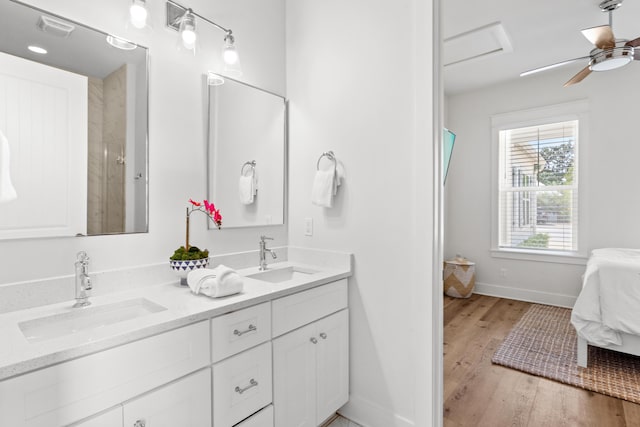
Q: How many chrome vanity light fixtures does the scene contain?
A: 1